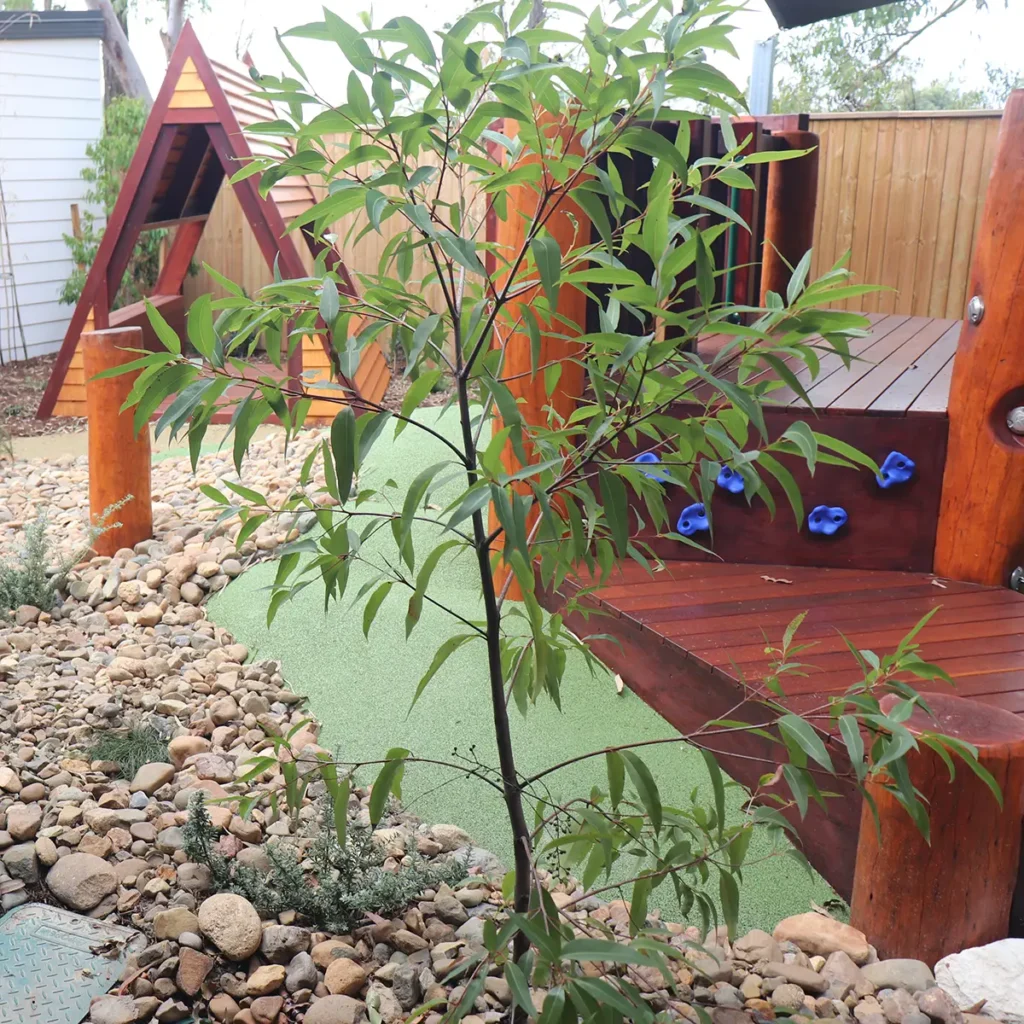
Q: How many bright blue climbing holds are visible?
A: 5